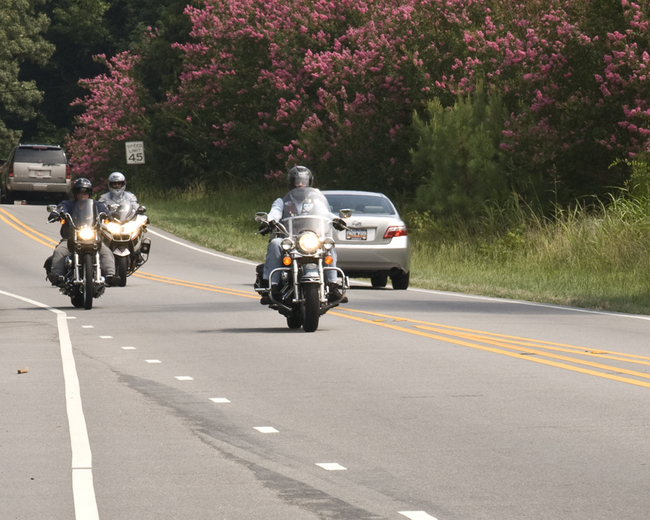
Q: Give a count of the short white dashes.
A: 10